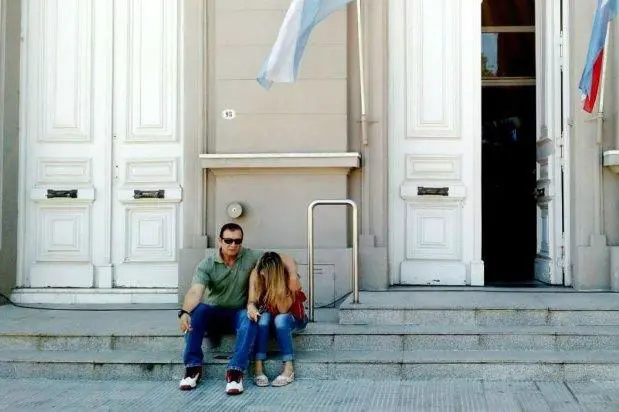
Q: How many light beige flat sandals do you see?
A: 2